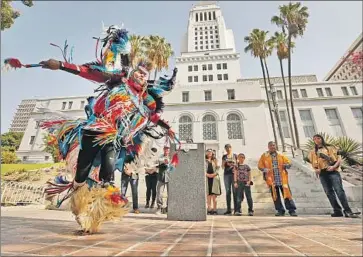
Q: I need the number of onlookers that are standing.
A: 8